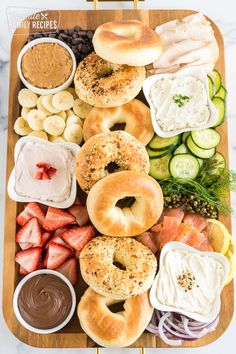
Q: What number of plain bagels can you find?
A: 4